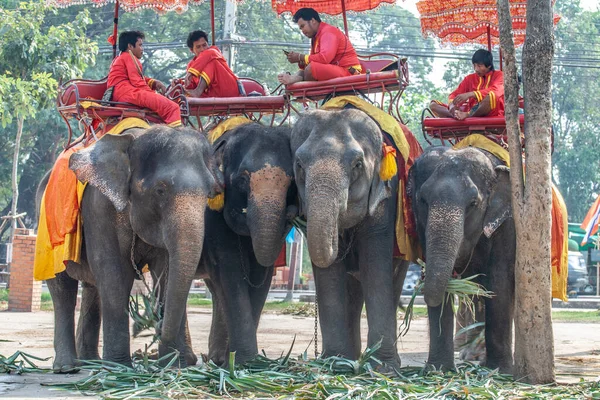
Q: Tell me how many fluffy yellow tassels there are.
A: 2